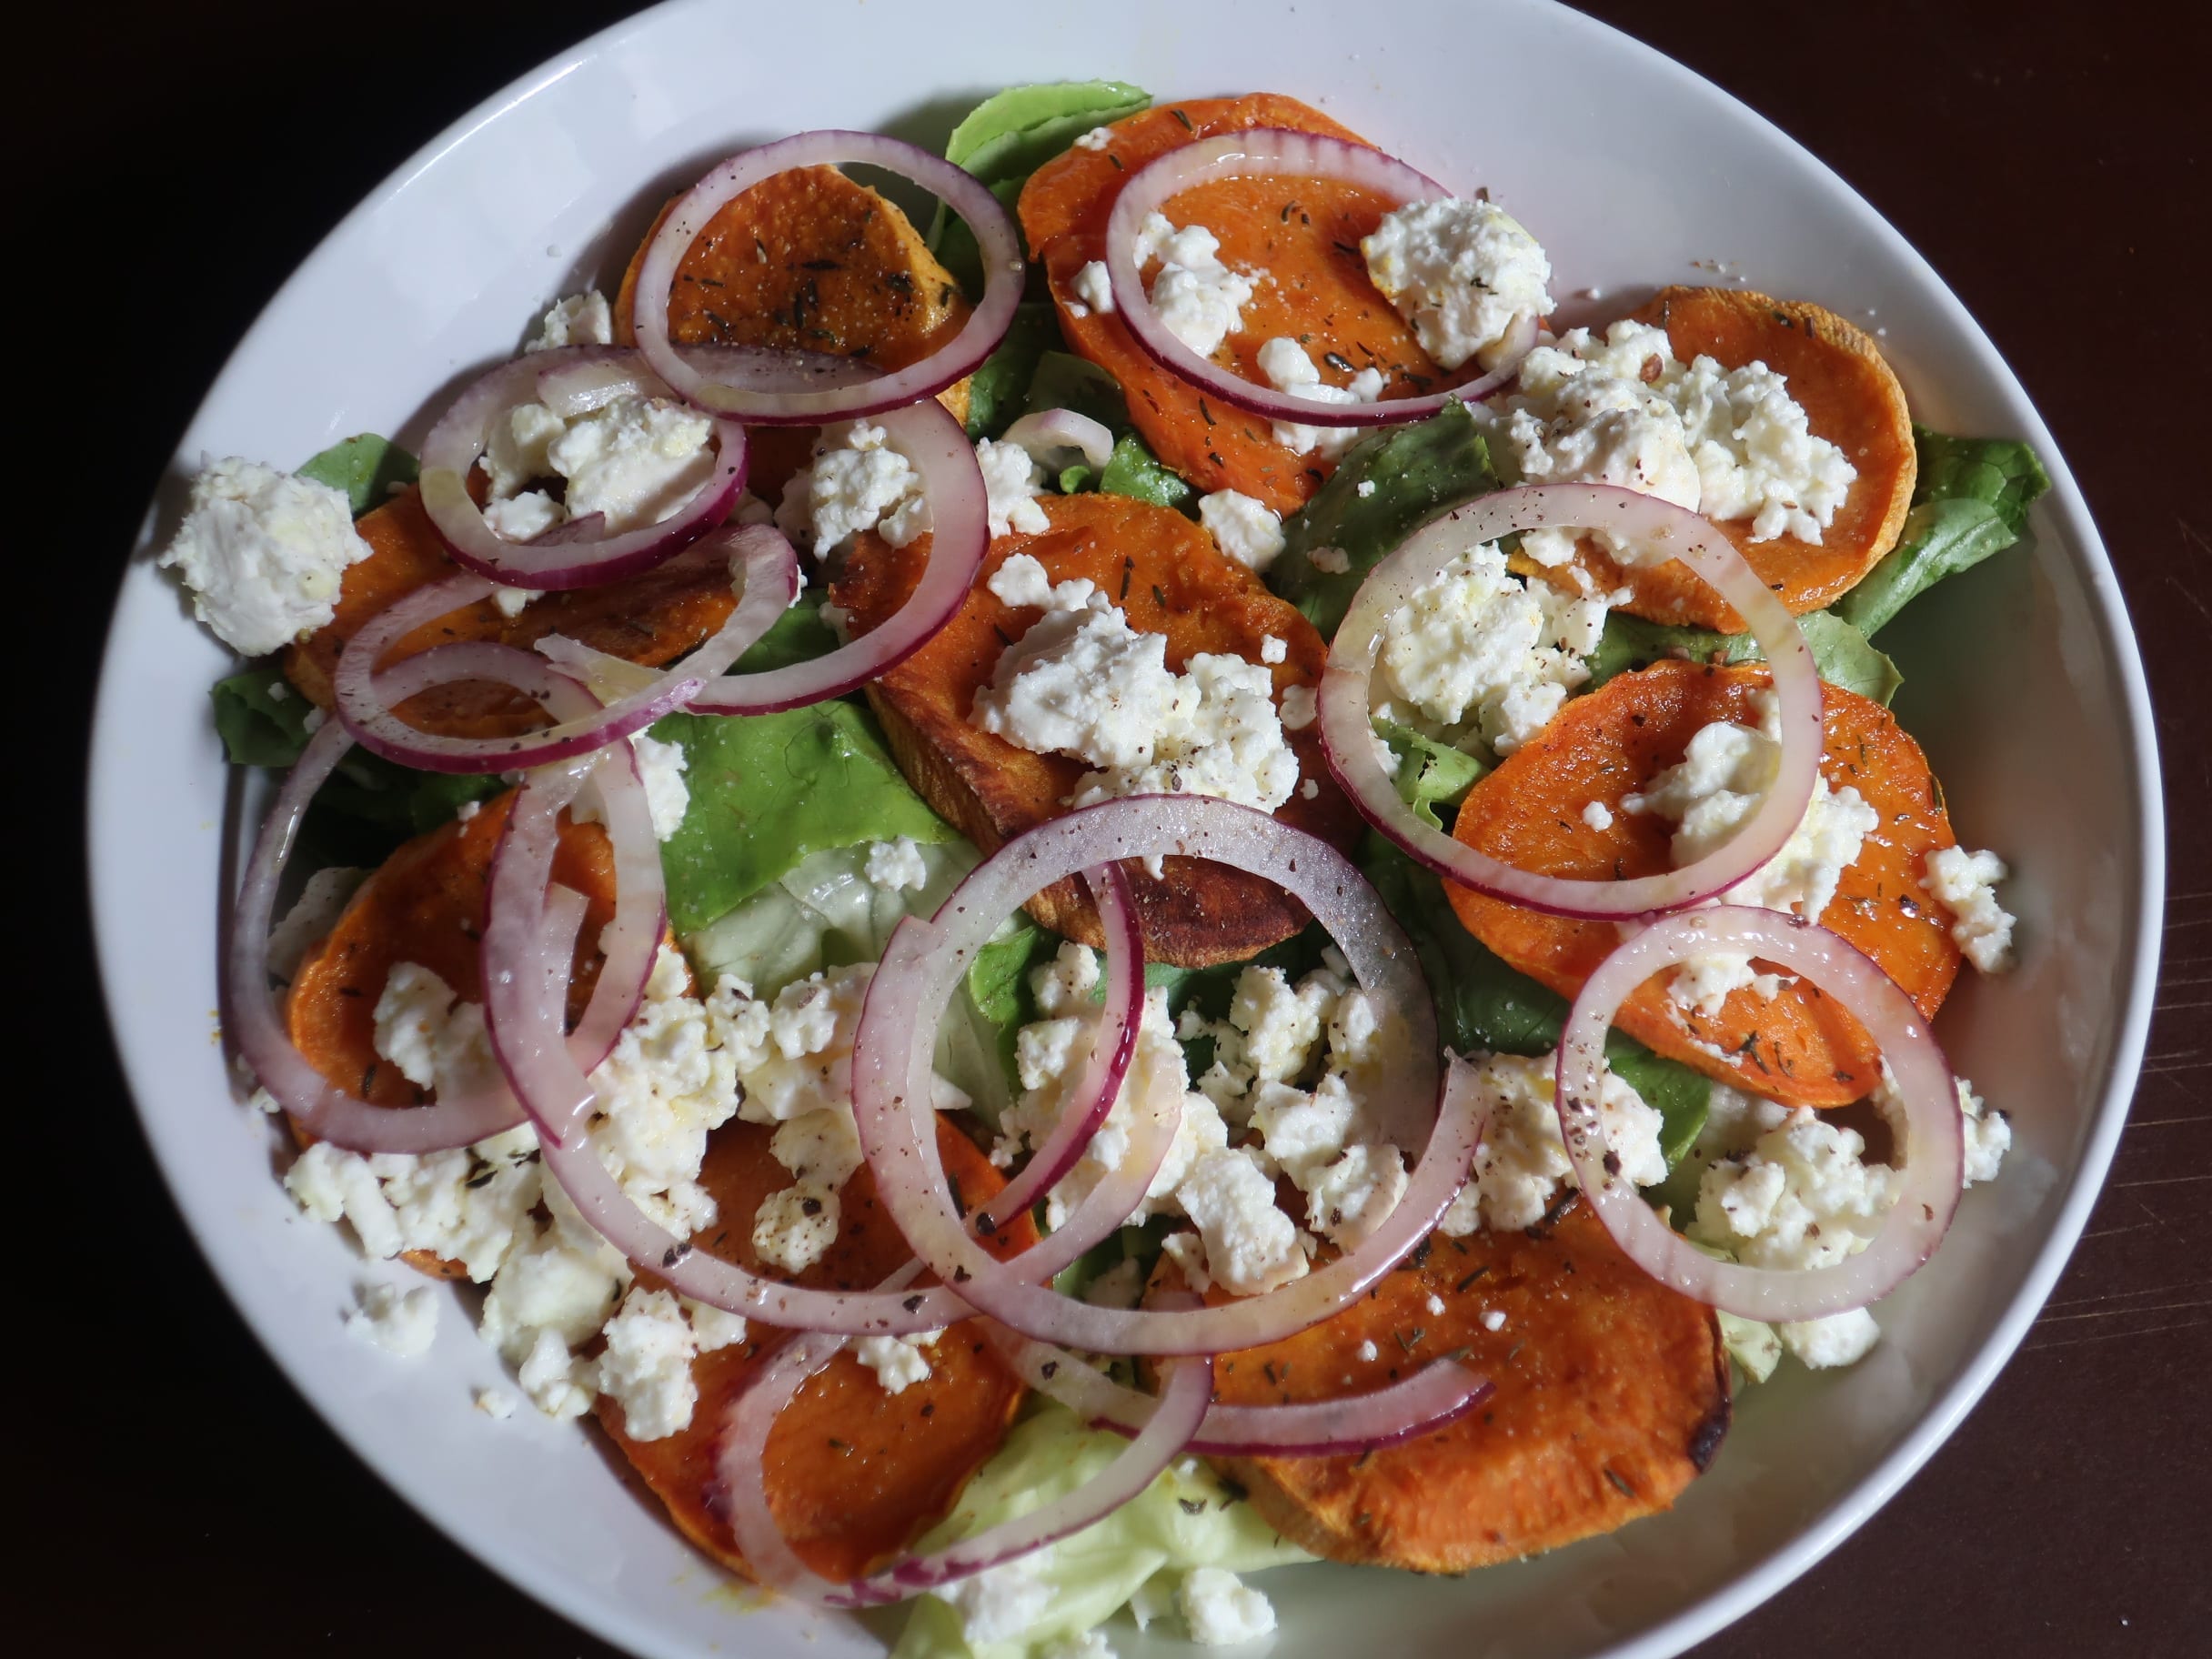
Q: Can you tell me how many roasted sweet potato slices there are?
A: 9